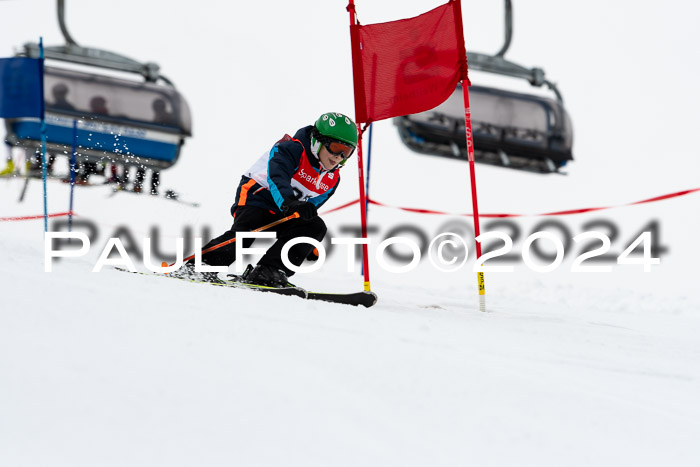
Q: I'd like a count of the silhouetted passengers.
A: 3